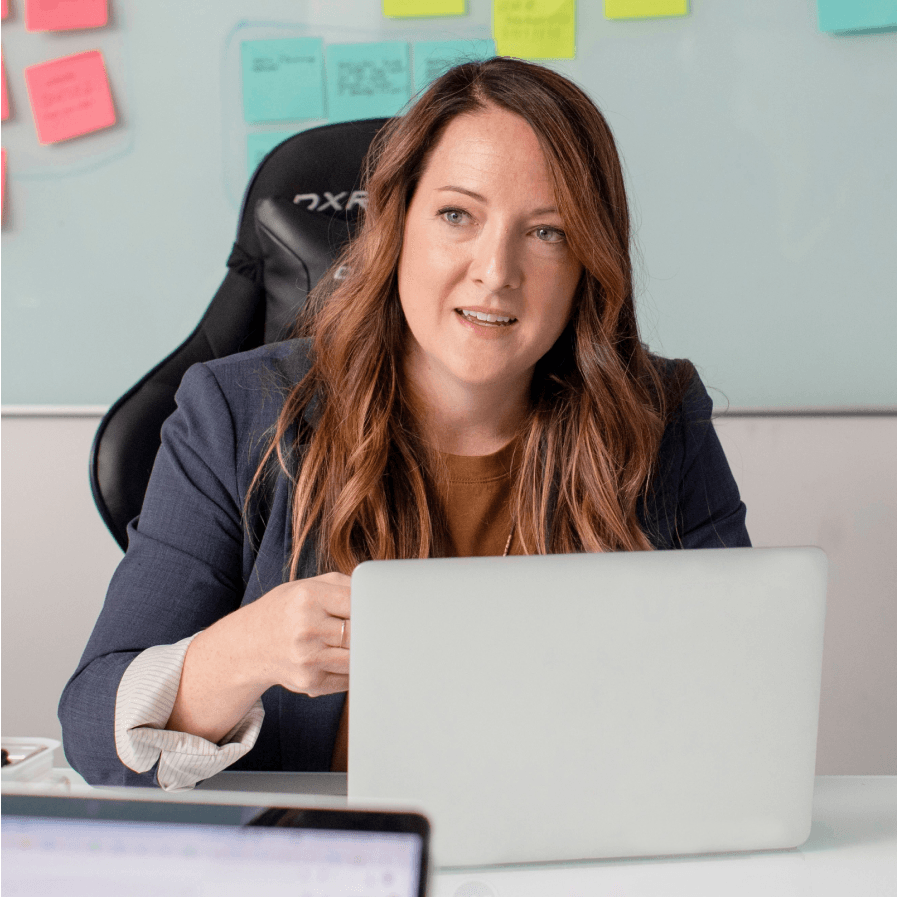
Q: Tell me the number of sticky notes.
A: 13